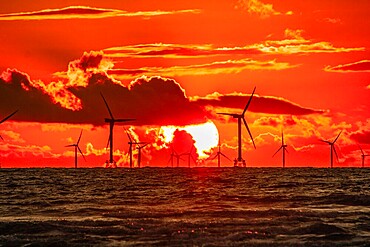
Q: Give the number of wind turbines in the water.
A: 13